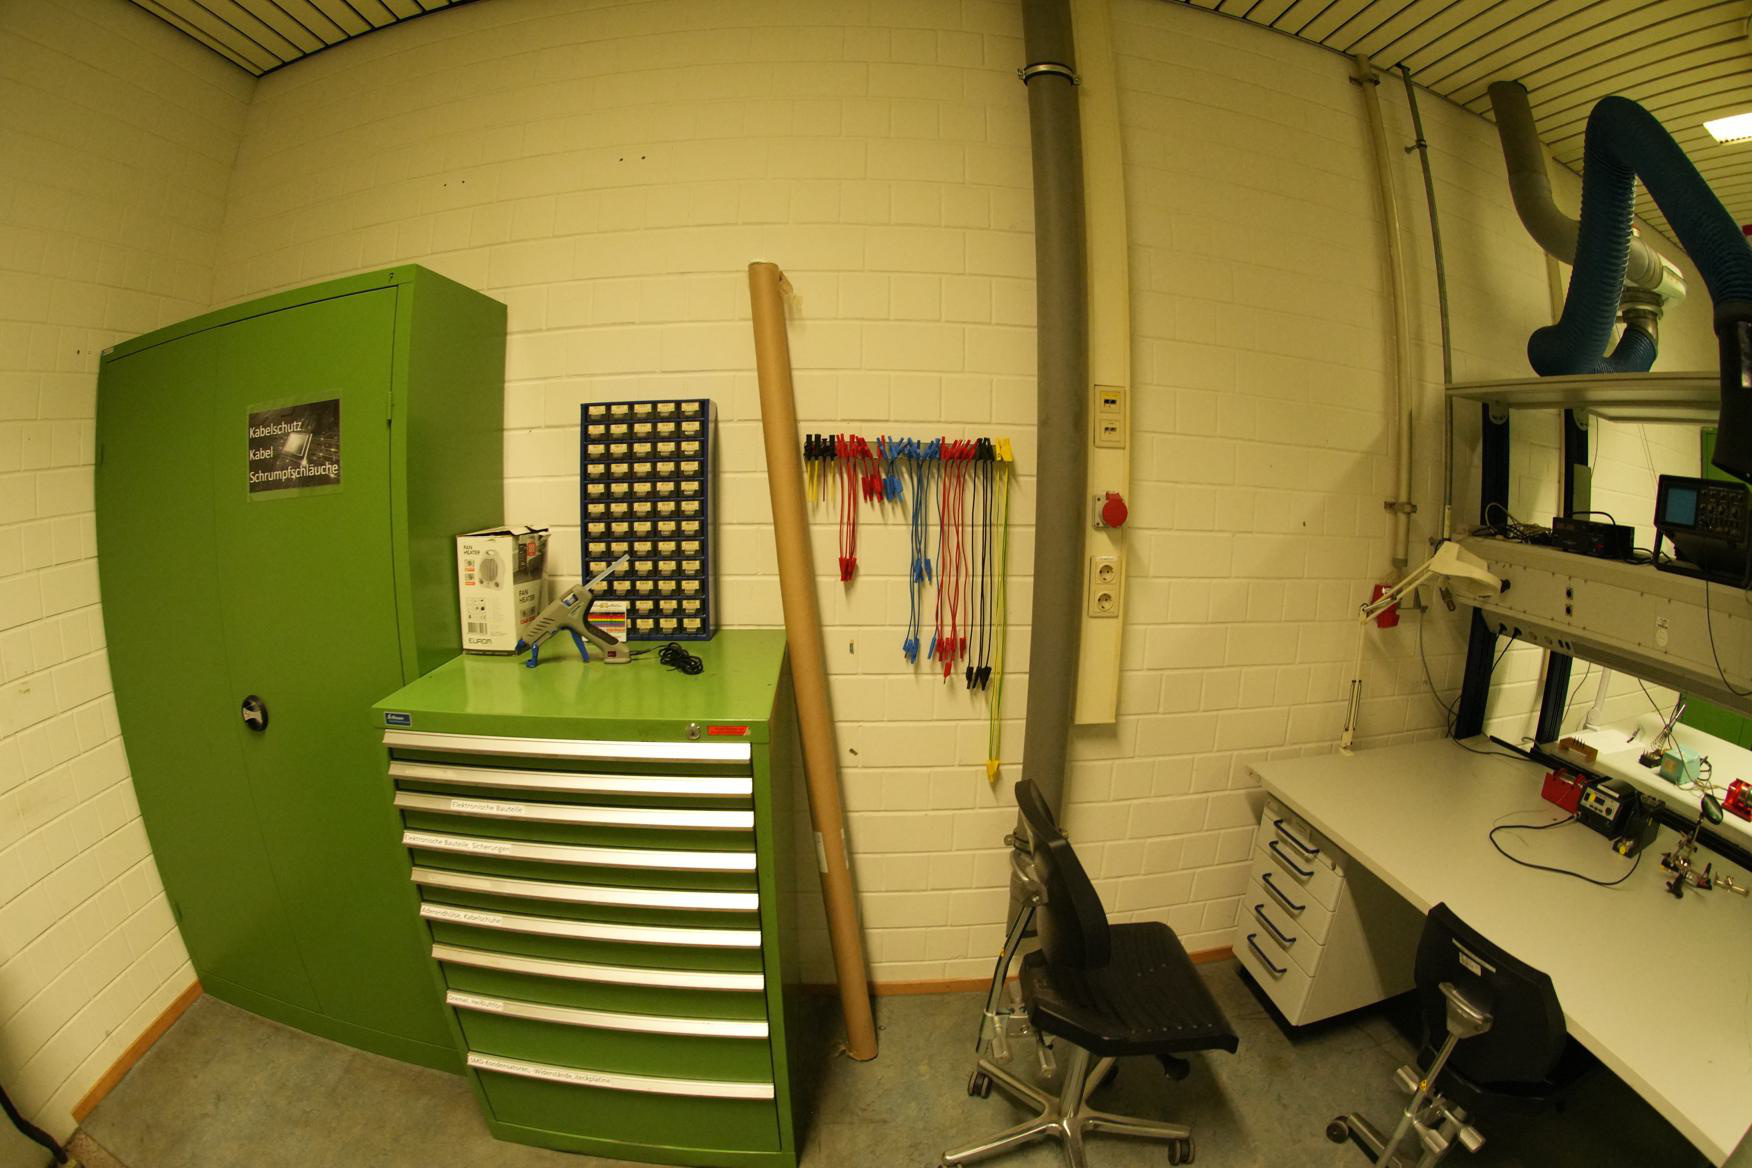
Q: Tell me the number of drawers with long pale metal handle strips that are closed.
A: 9